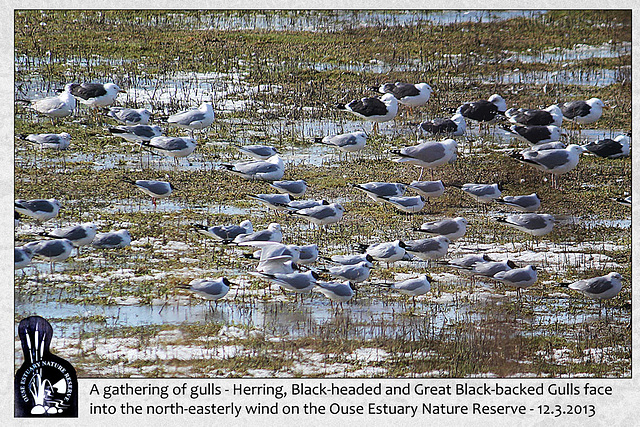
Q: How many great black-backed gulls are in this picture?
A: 9